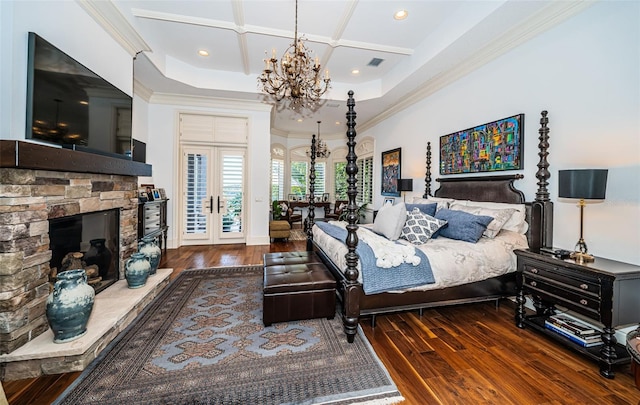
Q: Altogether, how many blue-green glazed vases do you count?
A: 3